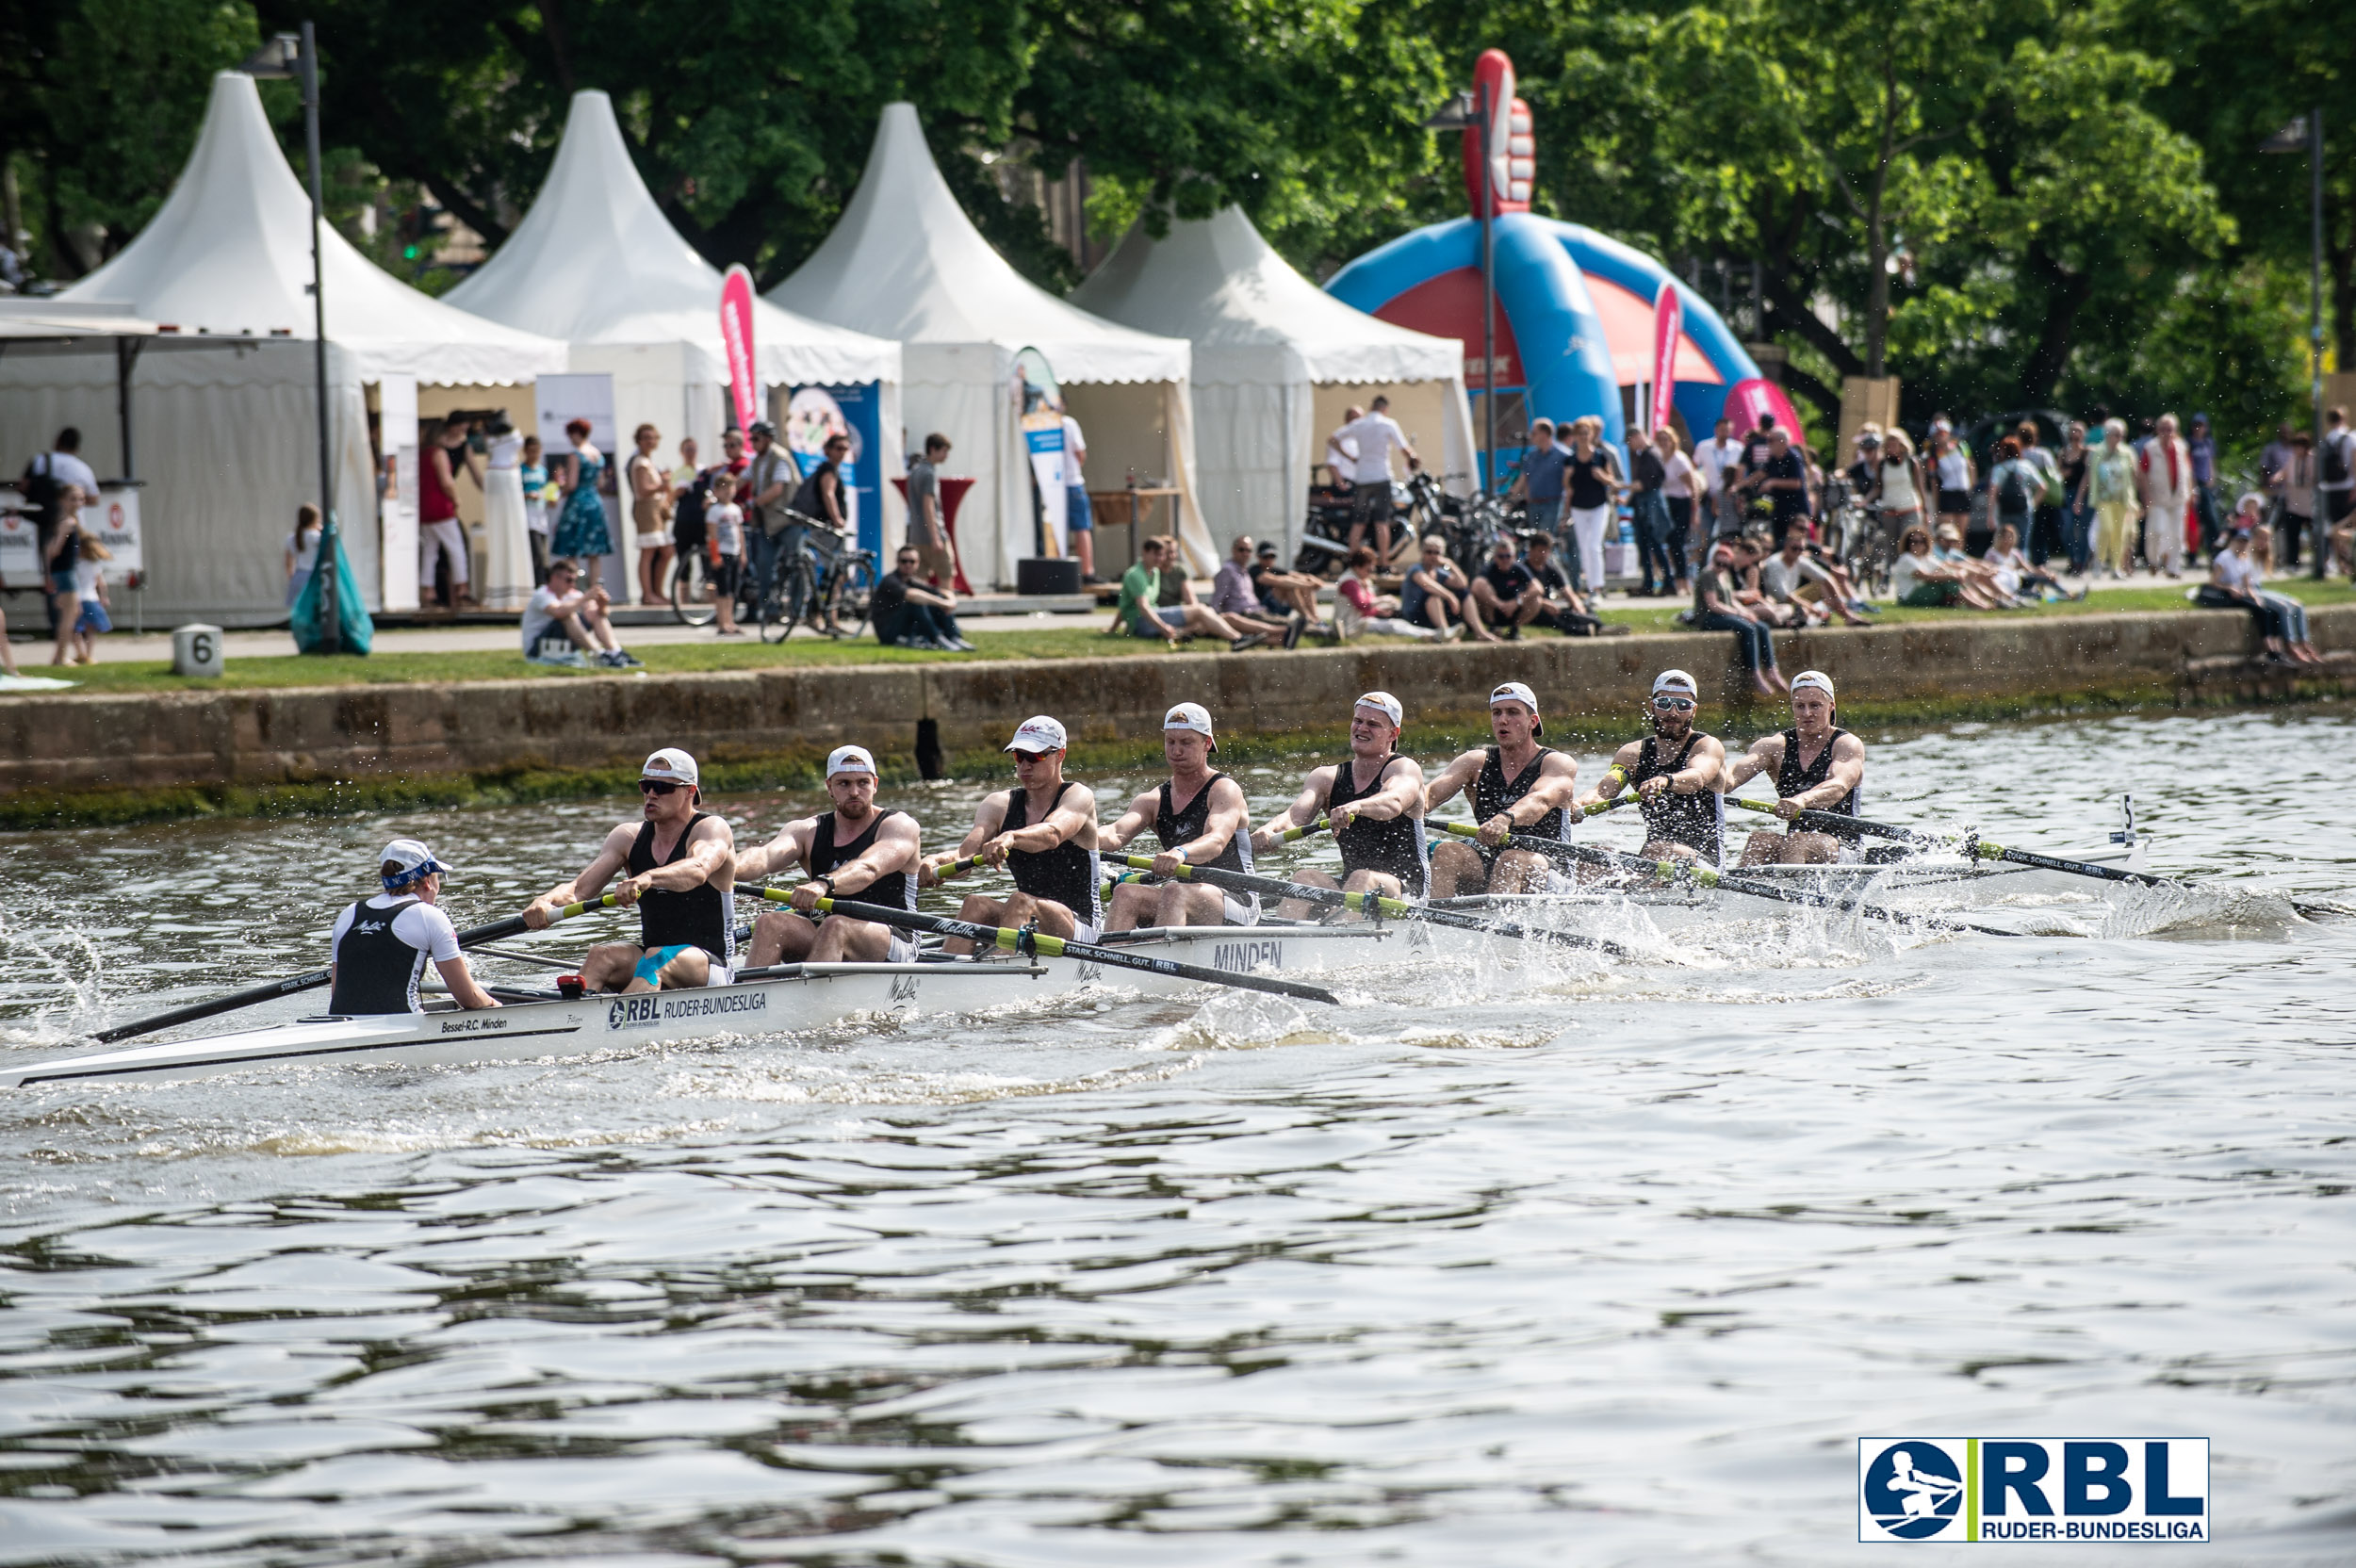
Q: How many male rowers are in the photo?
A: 8